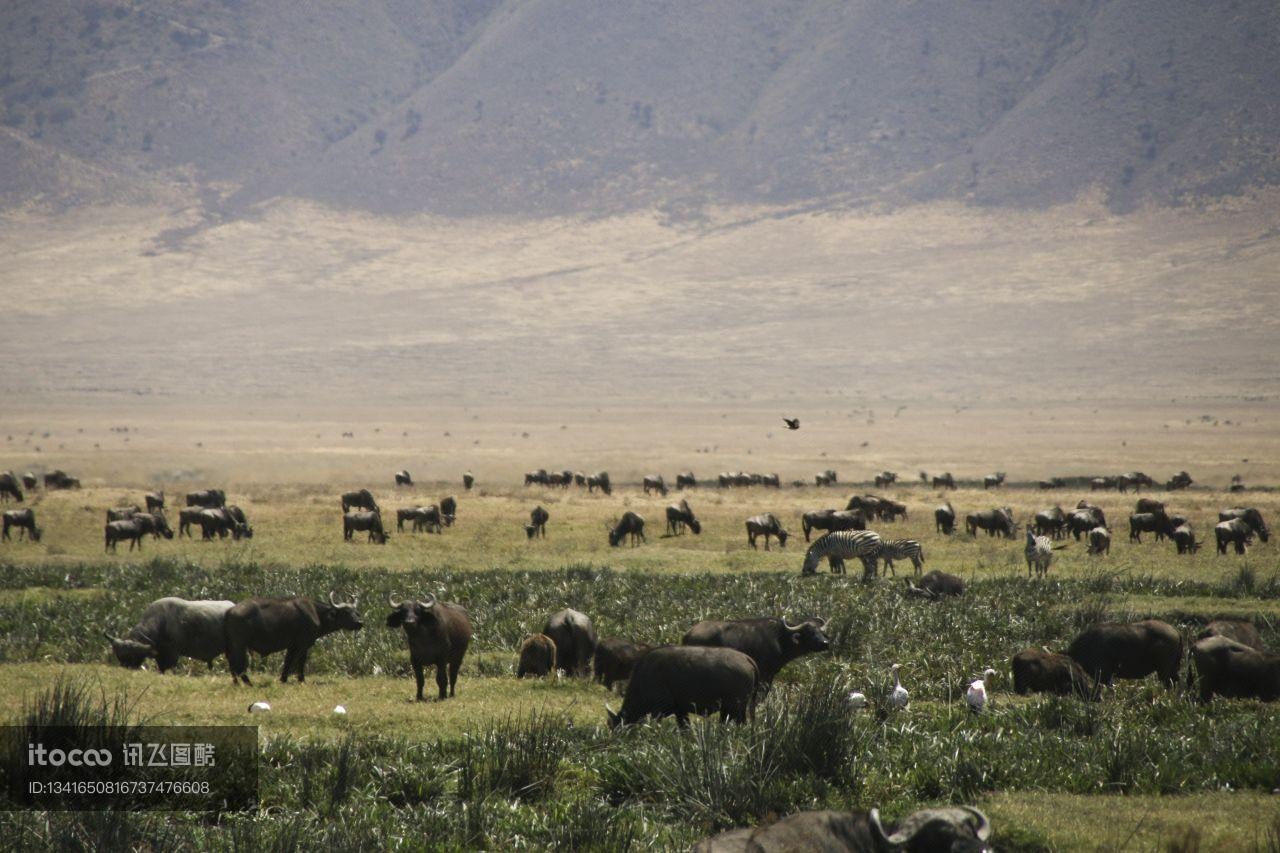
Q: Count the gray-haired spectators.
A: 0